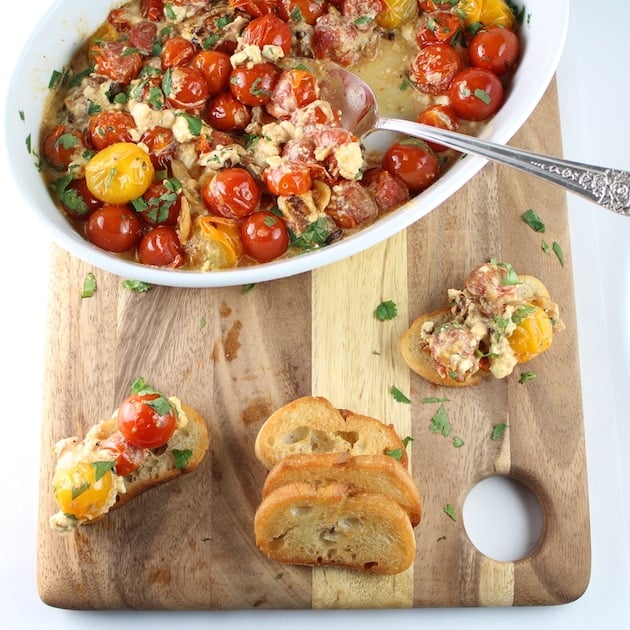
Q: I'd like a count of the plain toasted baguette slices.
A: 3